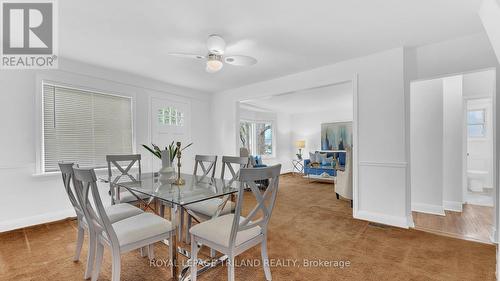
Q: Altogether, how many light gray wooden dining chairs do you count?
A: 6